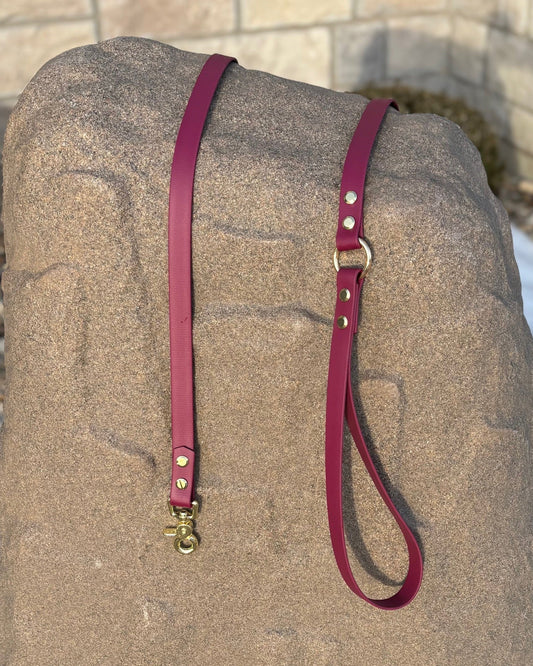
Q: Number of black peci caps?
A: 0